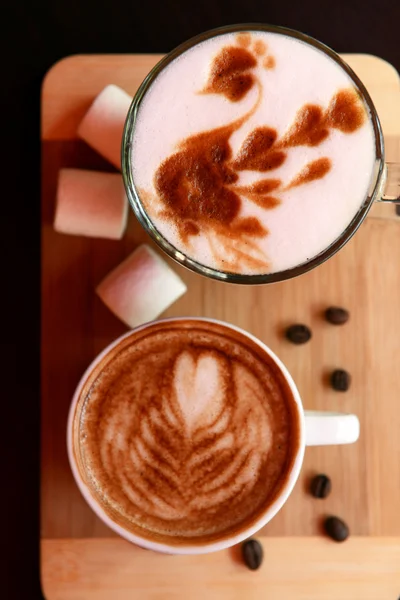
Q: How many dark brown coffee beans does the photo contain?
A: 6